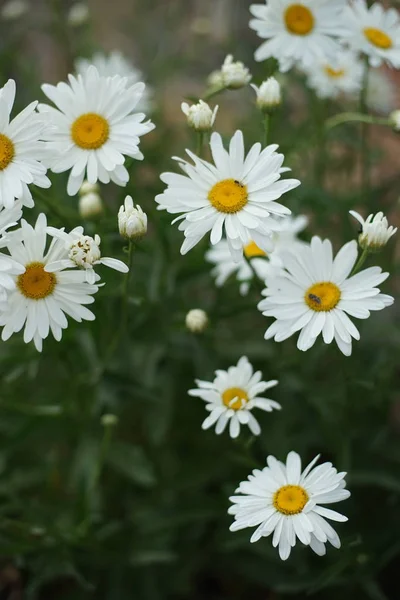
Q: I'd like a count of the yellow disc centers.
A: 11